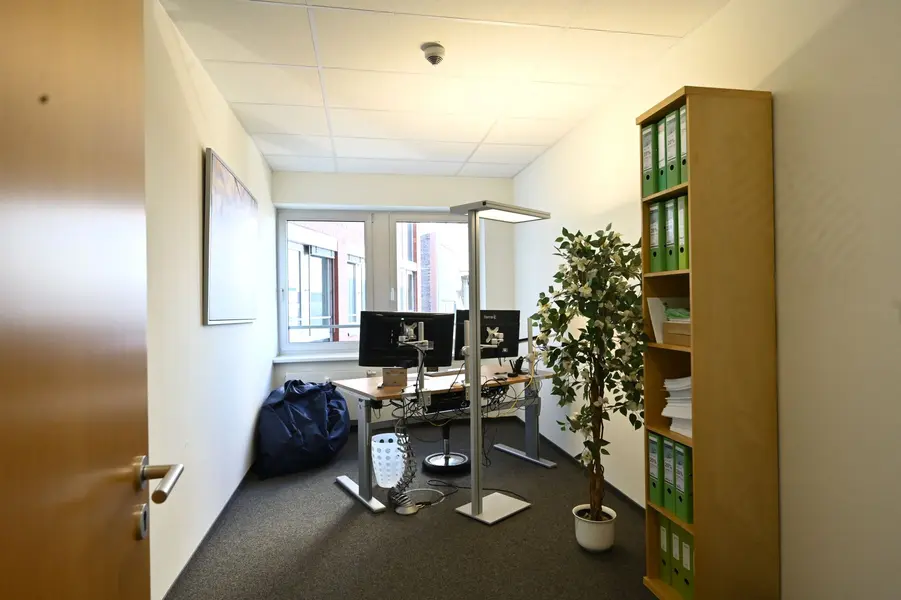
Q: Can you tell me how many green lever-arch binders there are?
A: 13